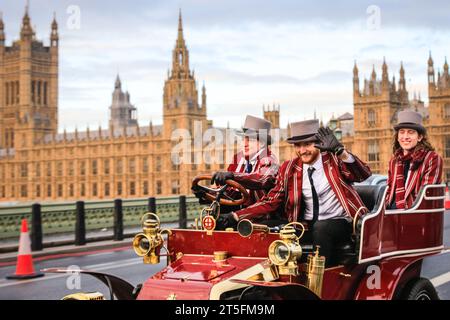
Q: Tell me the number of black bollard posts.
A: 5